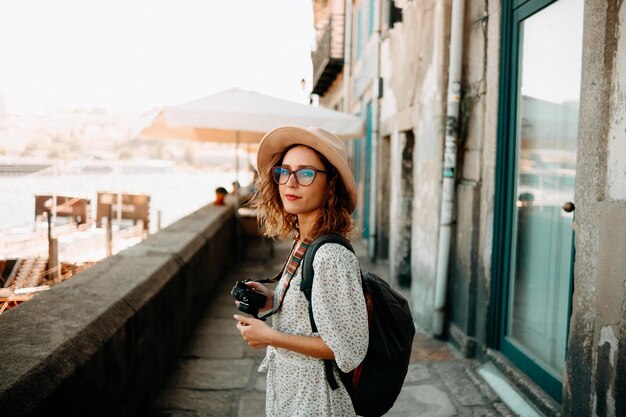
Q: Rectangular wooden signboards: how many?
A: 2